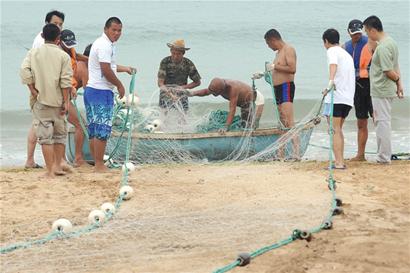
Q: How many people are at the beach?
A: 11